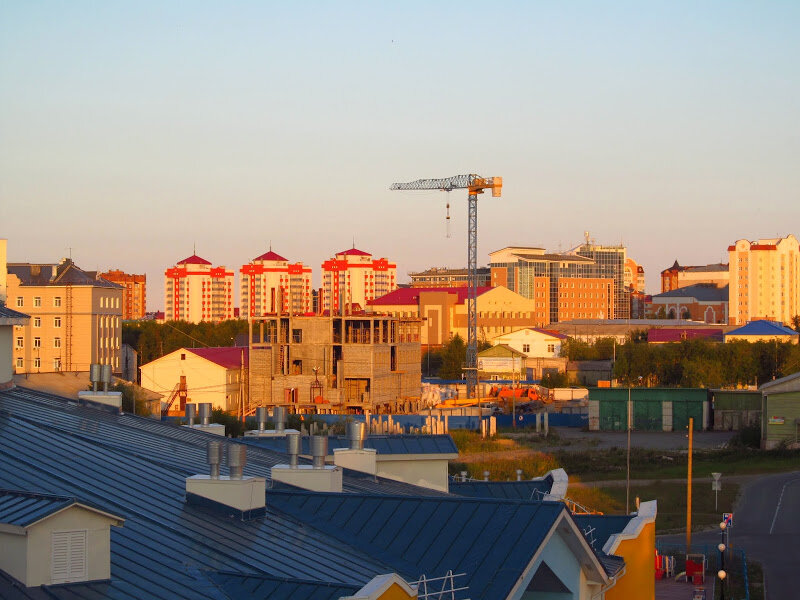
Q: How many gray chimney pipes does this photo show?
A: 11